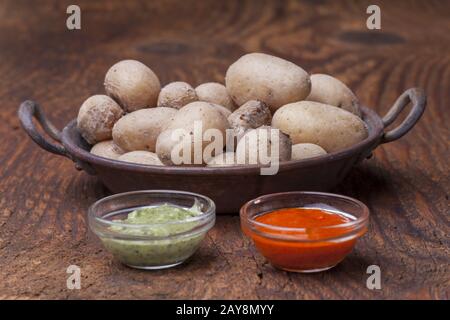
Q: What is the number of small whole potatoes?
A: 15